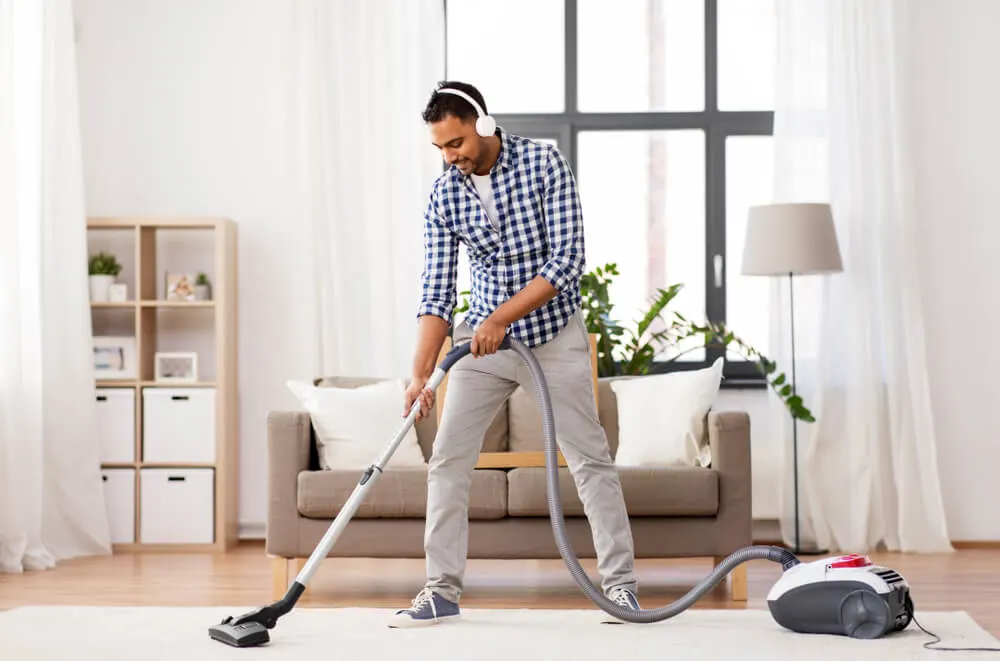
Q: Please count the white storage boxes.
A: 4